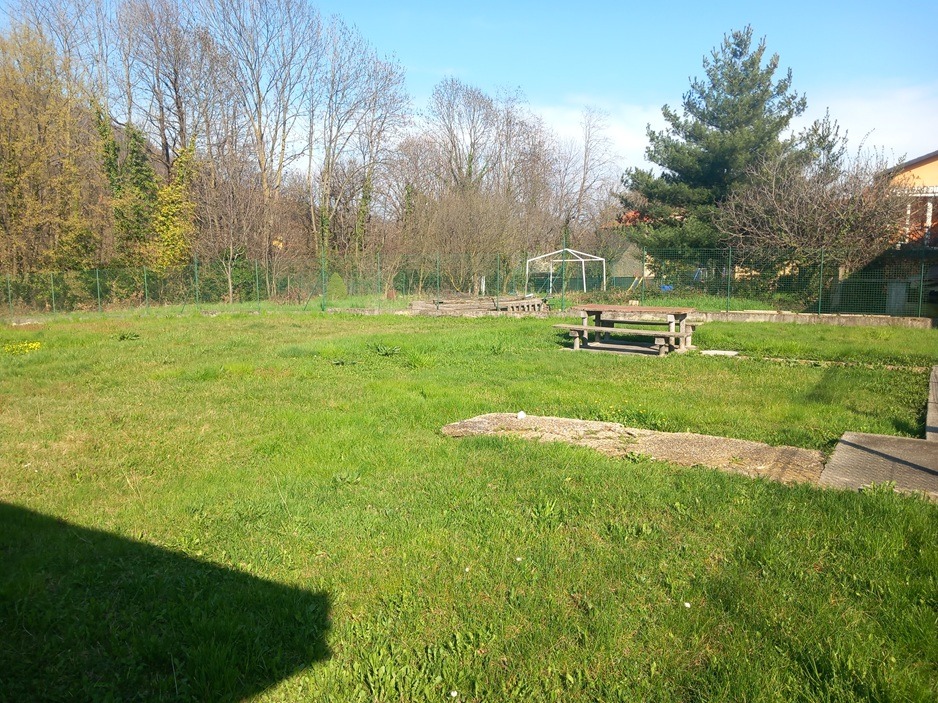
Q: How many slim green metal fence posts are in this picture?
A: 15